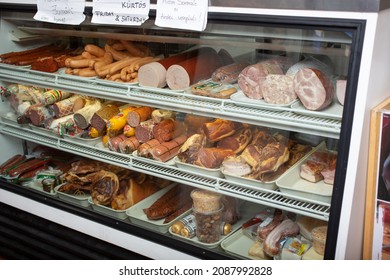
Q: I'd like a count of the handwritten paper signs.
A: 3